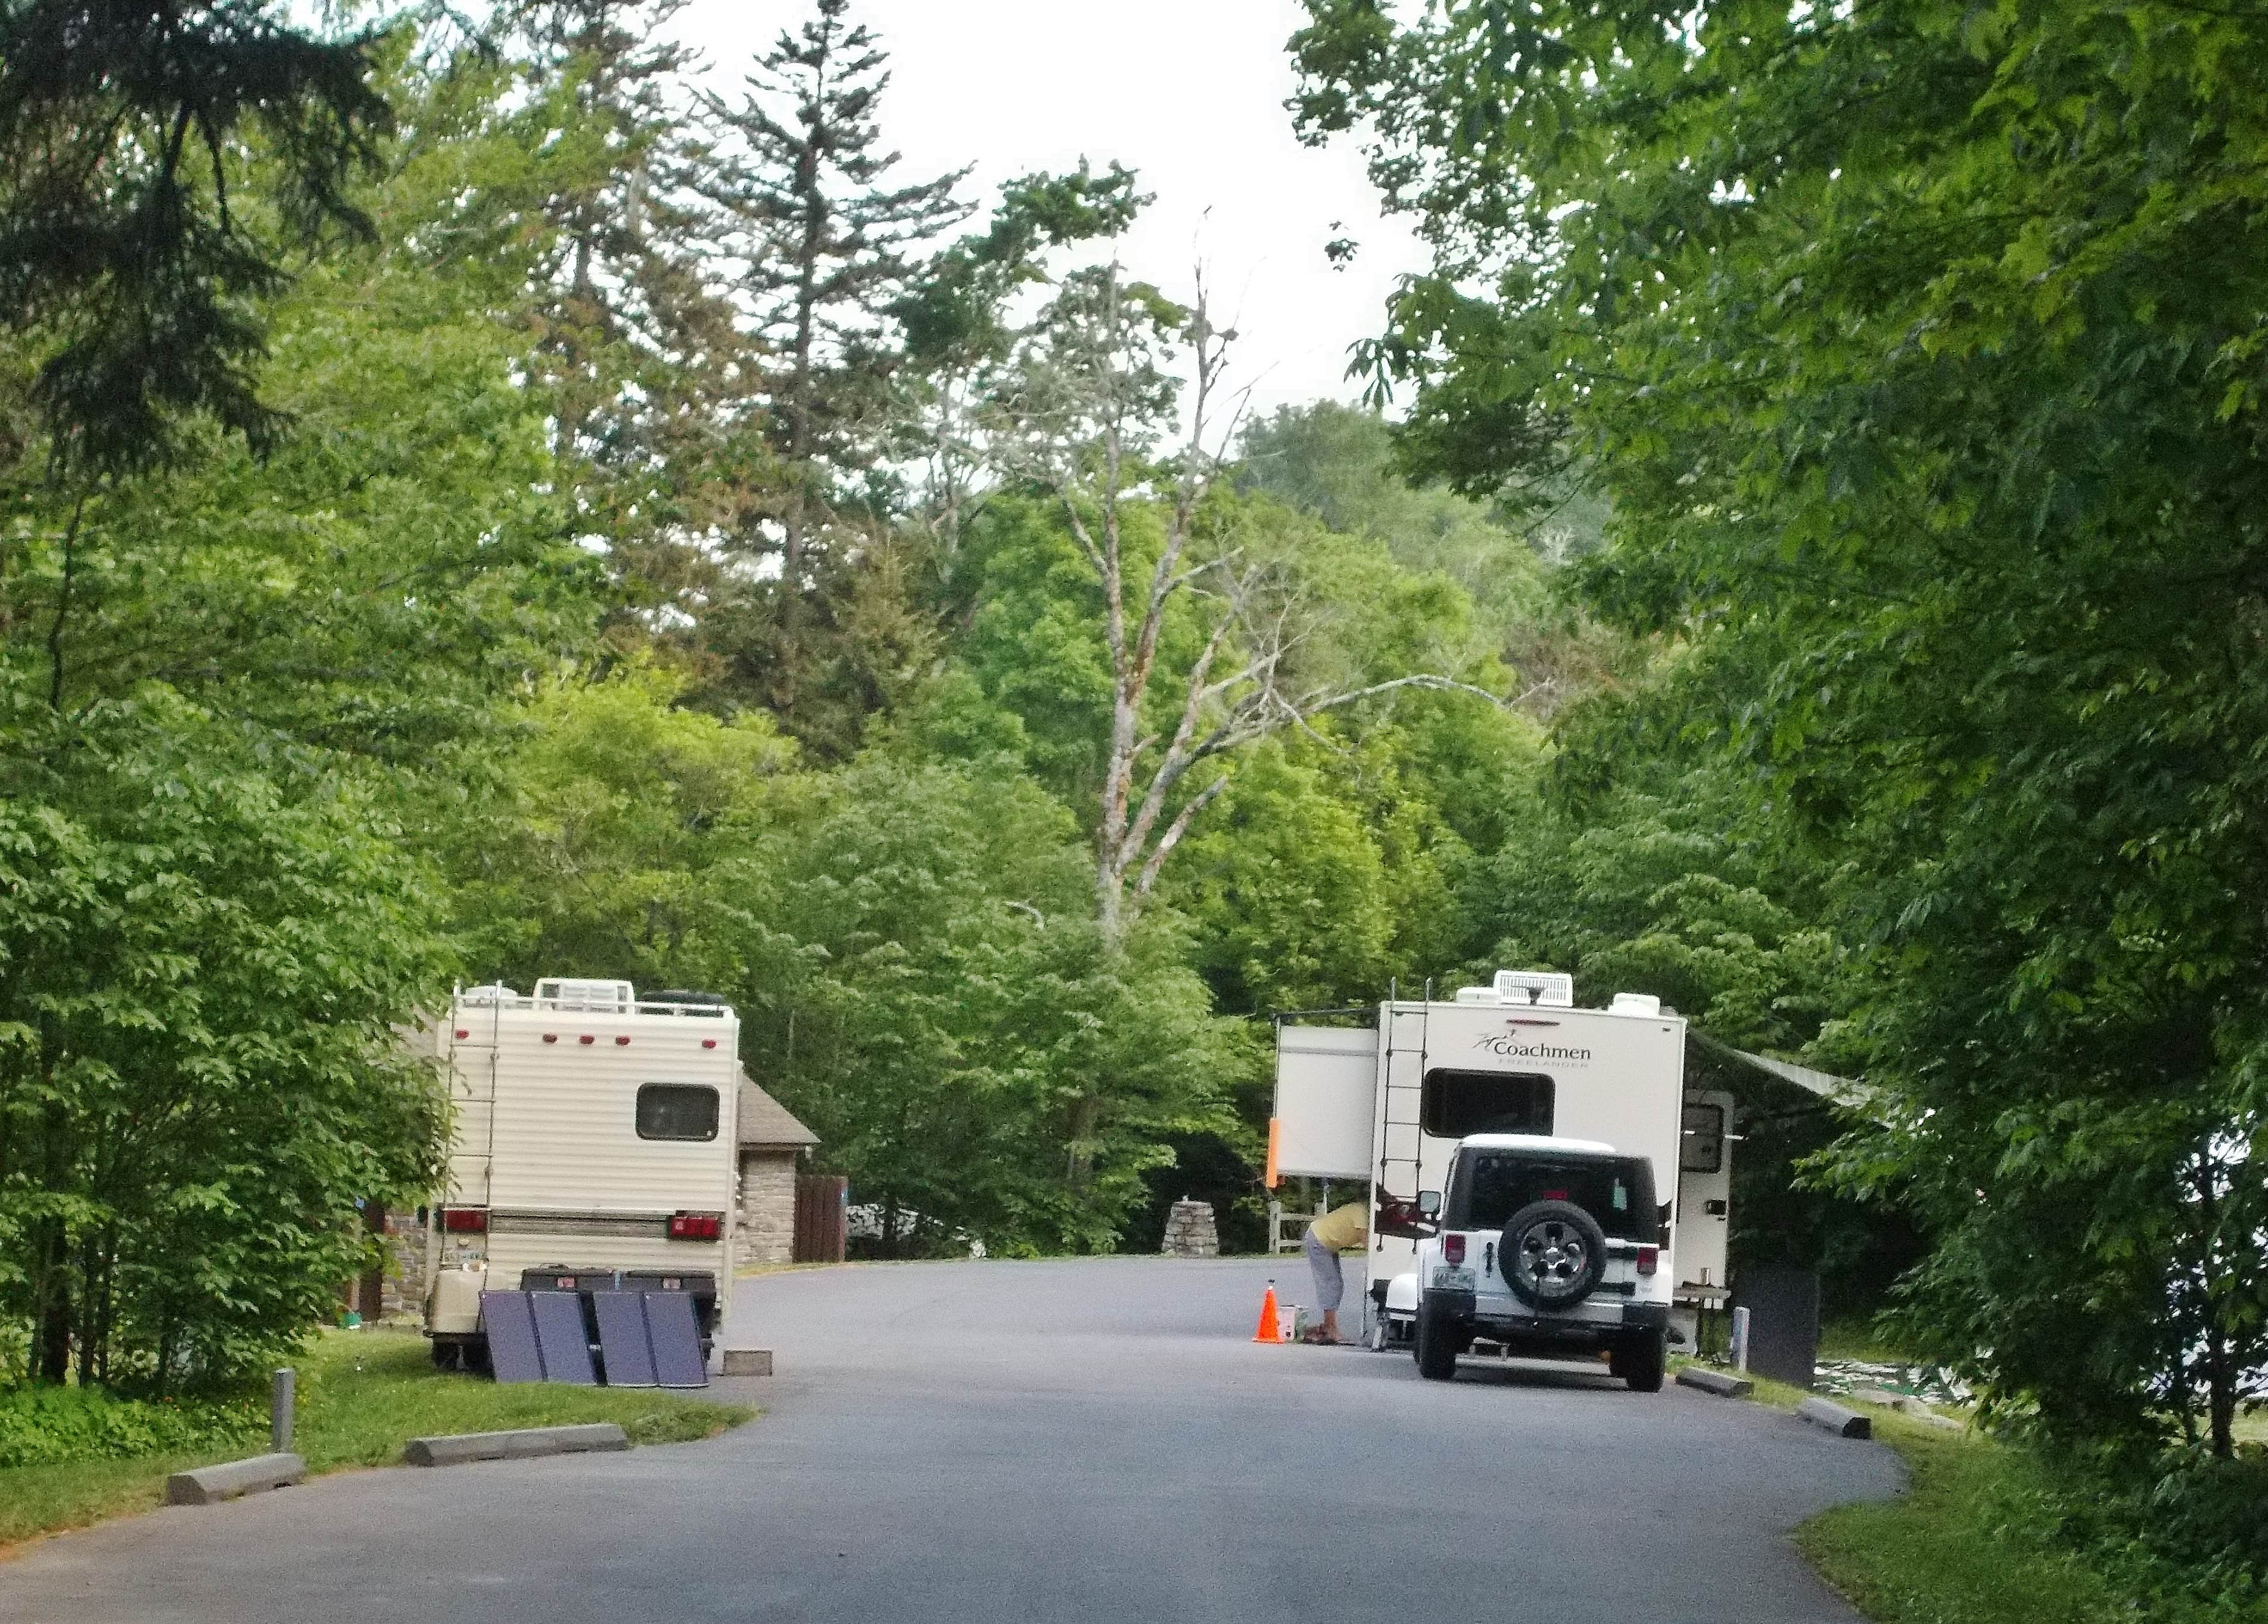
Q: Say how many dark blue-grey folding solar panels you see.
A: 4